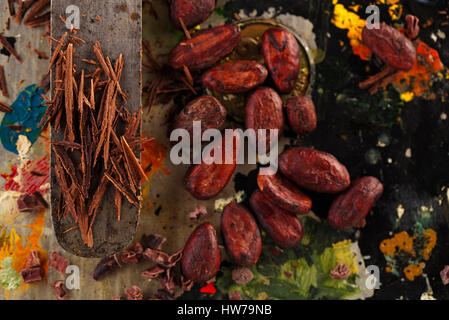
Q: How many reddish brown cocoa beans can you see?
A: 15